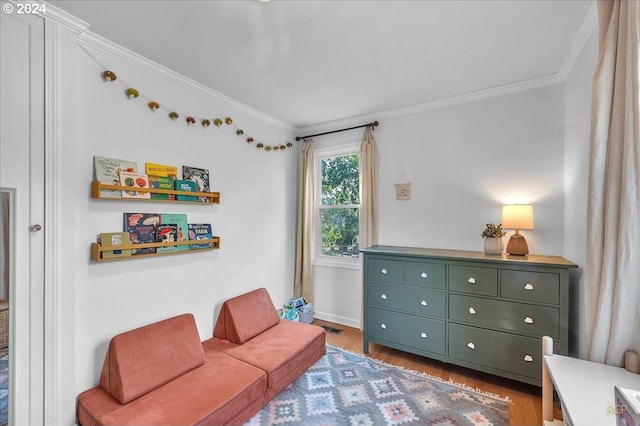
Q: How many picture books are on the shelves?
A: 11